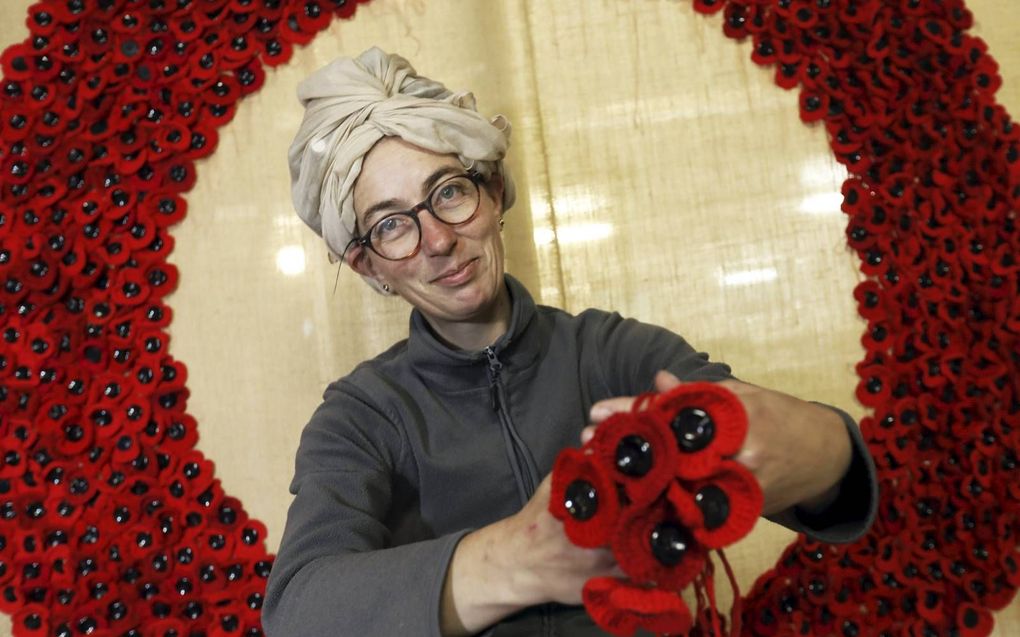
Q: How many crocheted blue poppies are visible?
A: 0